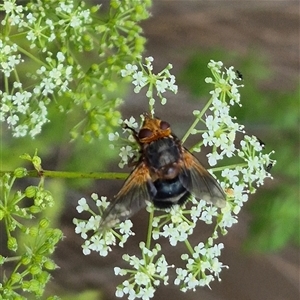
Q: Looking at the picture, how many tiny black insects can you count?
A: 3